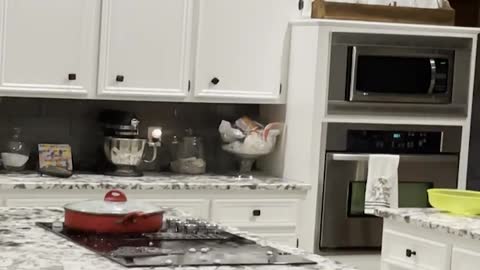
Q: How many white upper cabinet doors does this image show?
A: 3